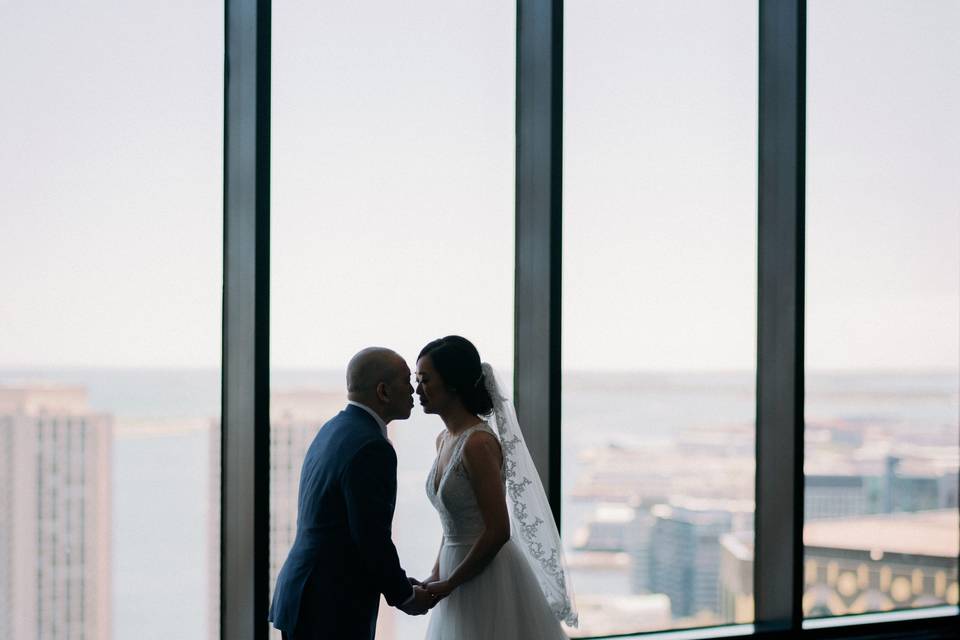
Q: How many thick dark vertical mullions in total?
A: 3